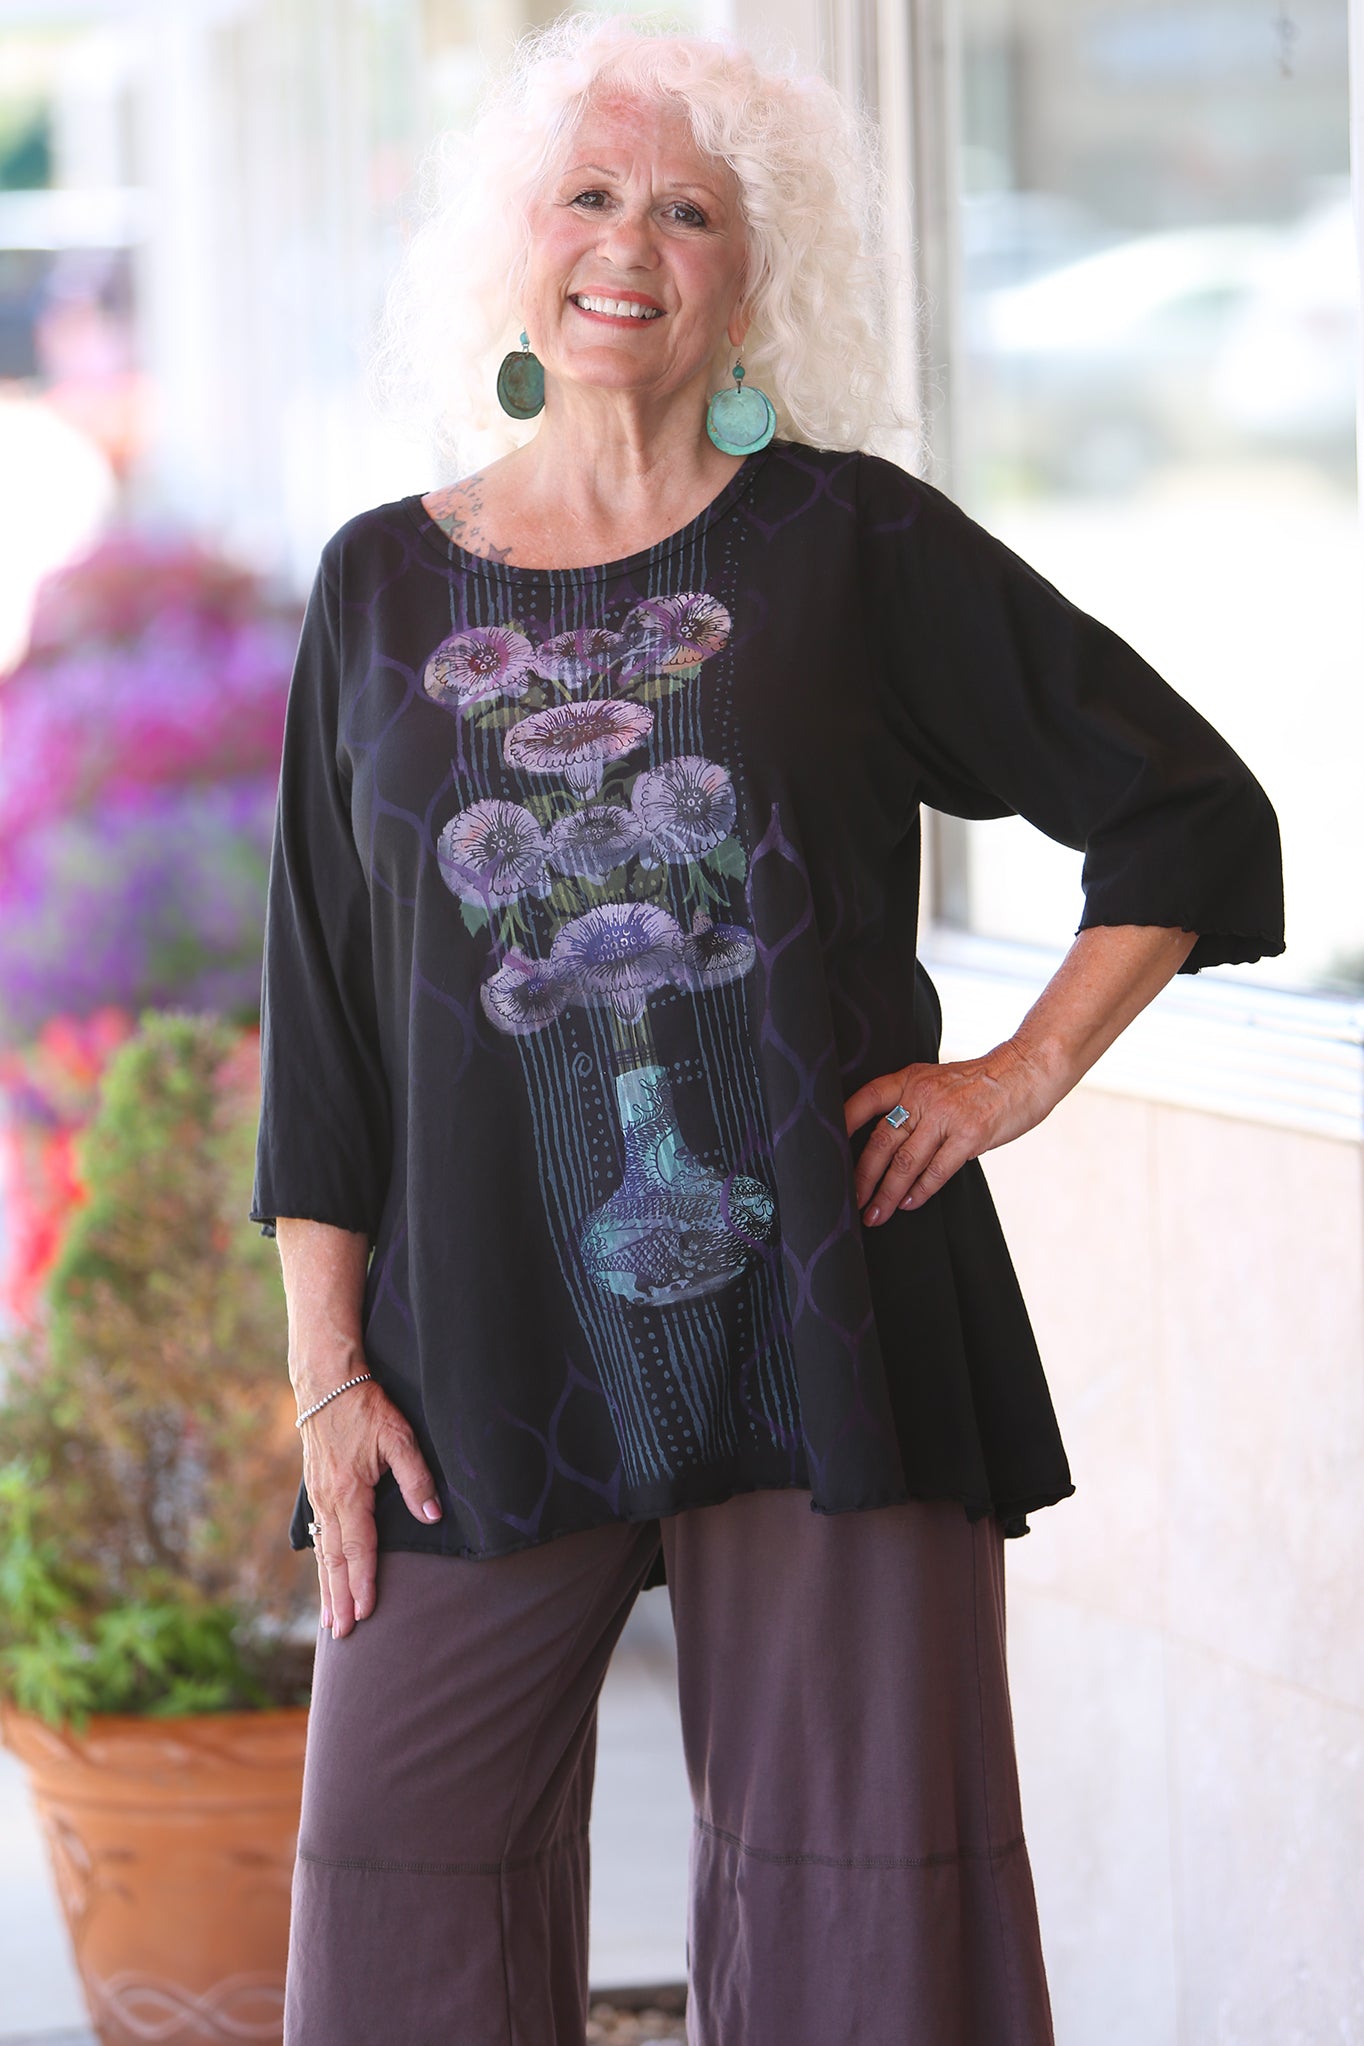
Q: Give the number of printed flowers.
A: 10